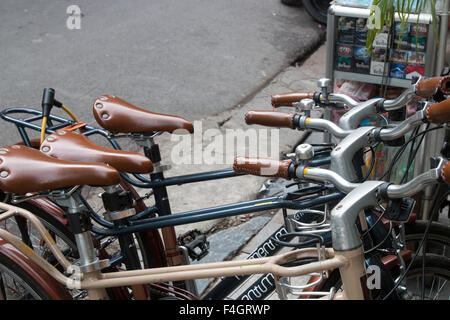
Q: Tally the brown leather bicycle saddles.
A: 3